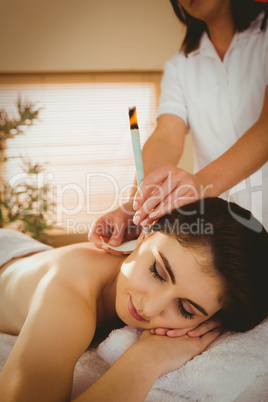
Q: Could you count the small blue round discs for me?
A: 0